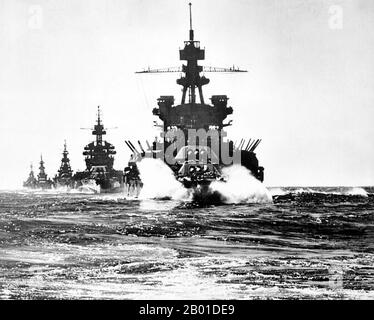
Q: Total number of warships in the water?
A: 5